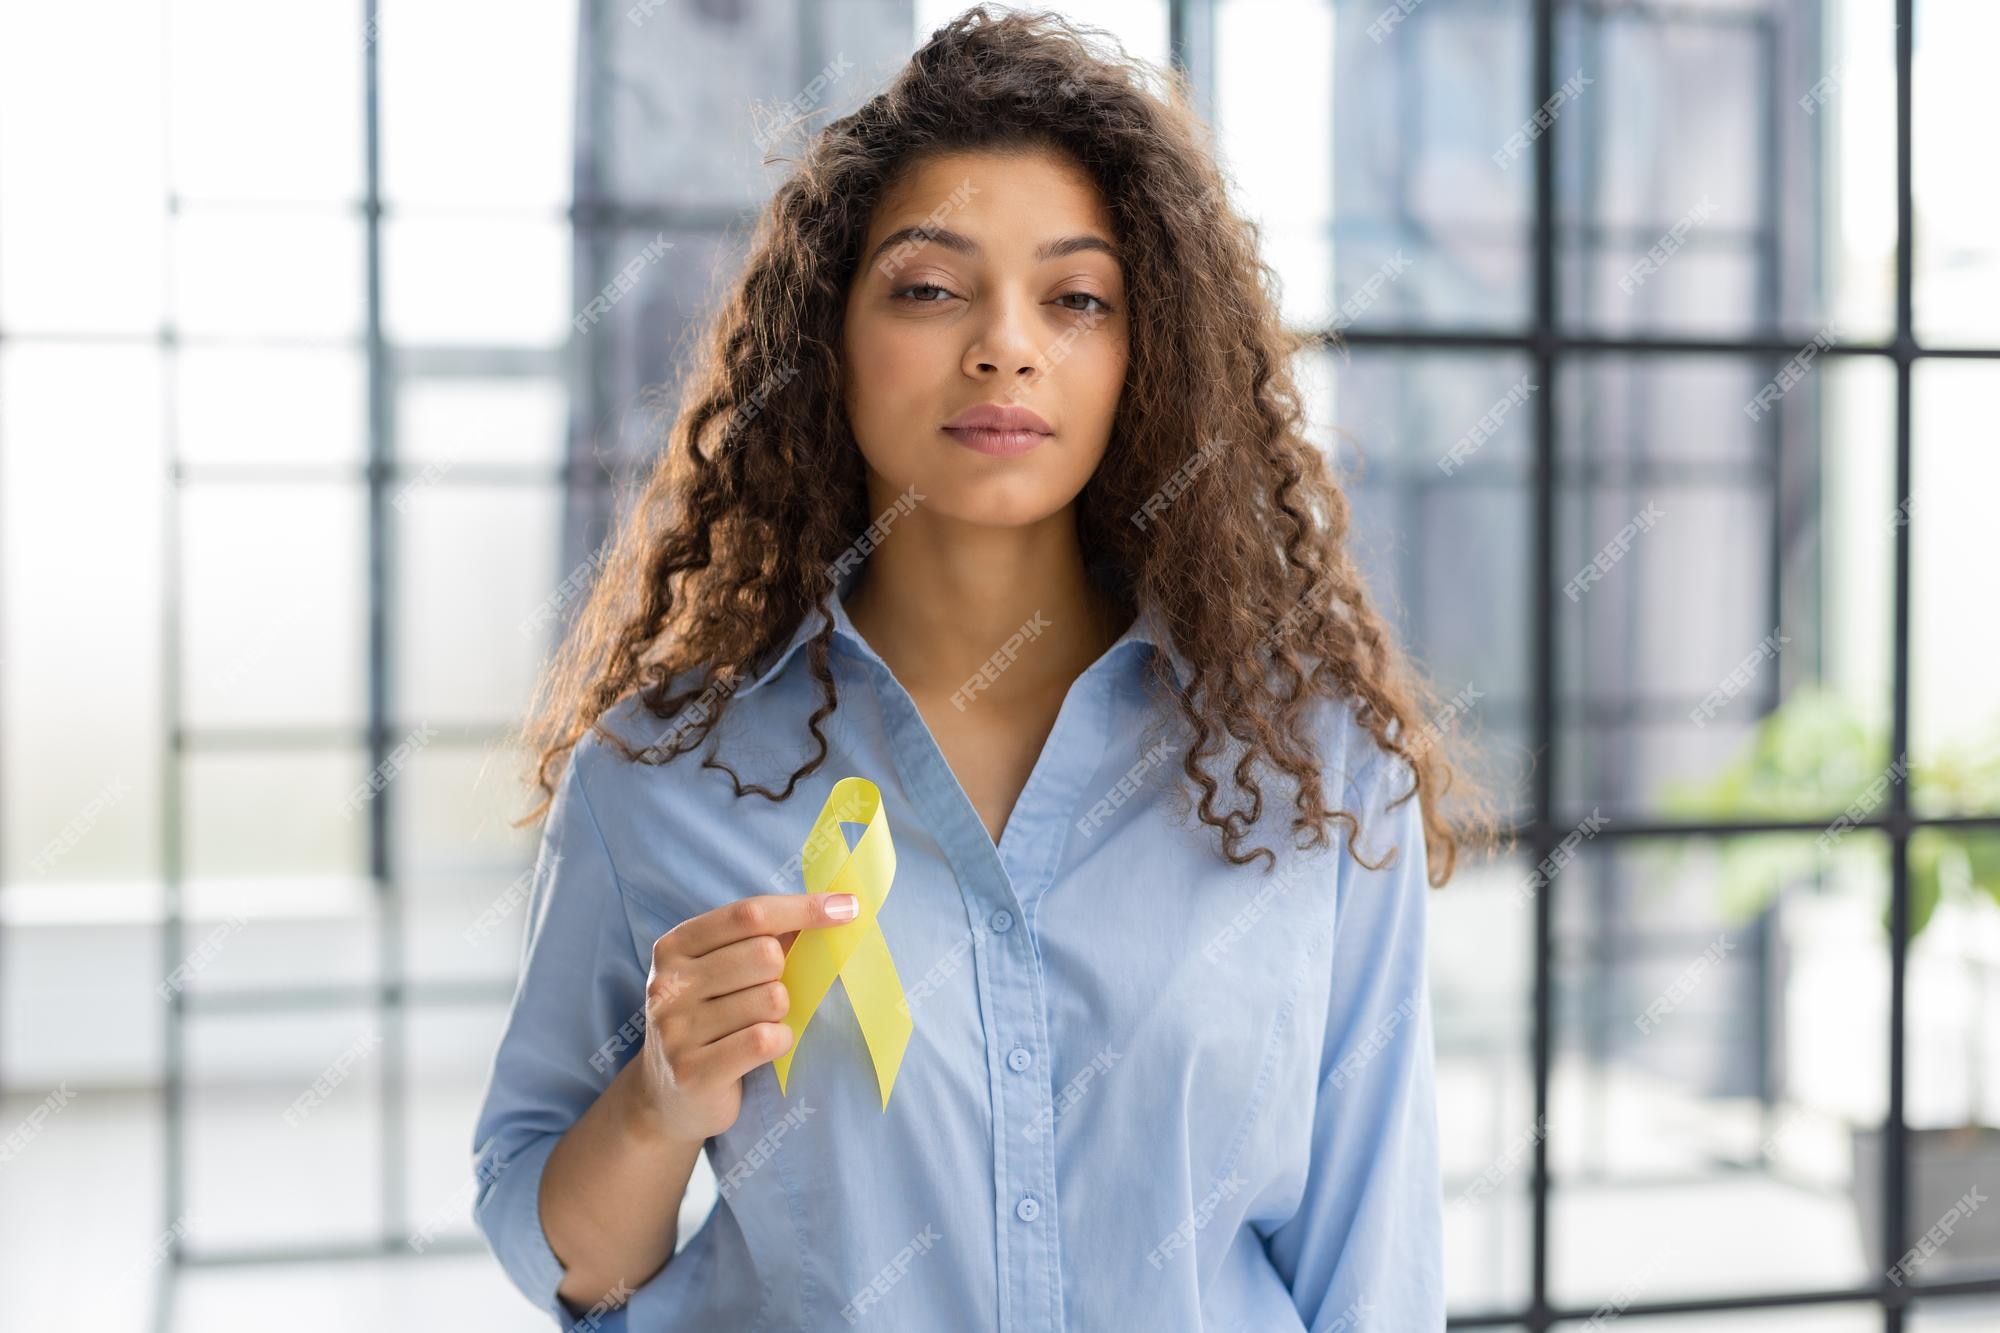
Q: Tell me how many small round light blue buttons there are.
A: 3